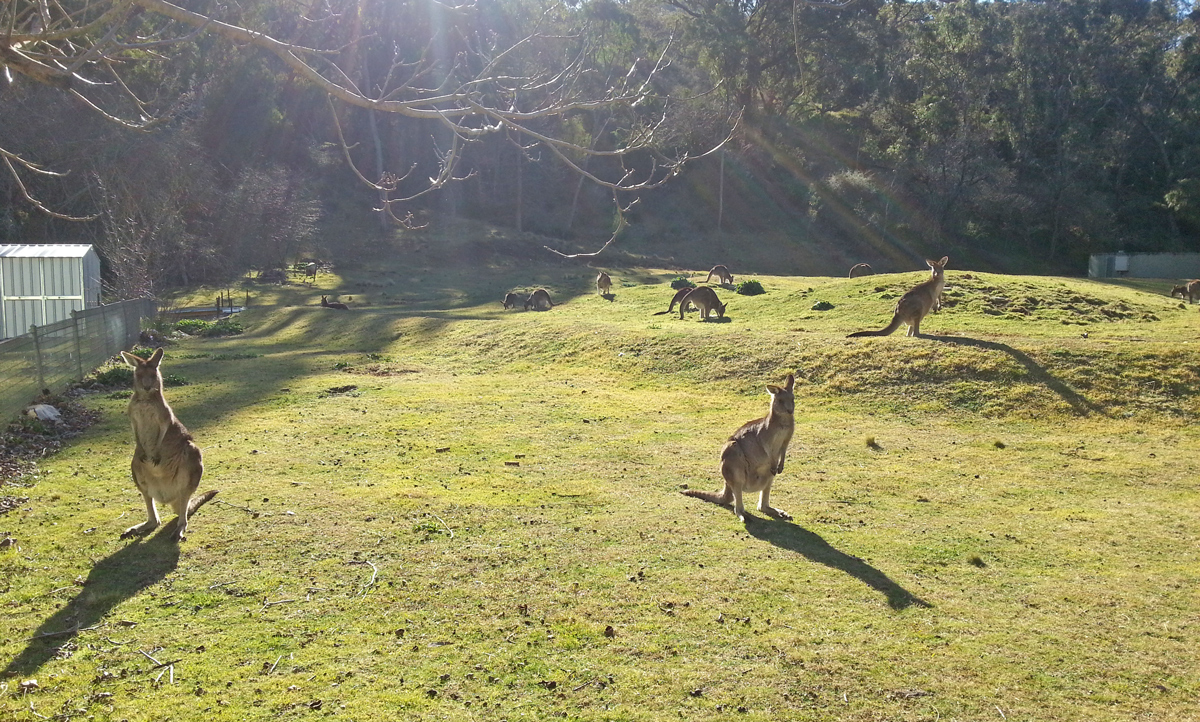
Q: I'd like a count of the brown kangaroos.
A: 12